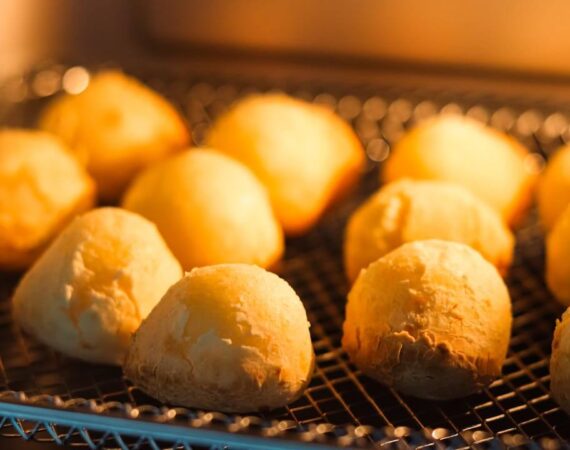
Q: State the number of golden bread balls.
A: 12